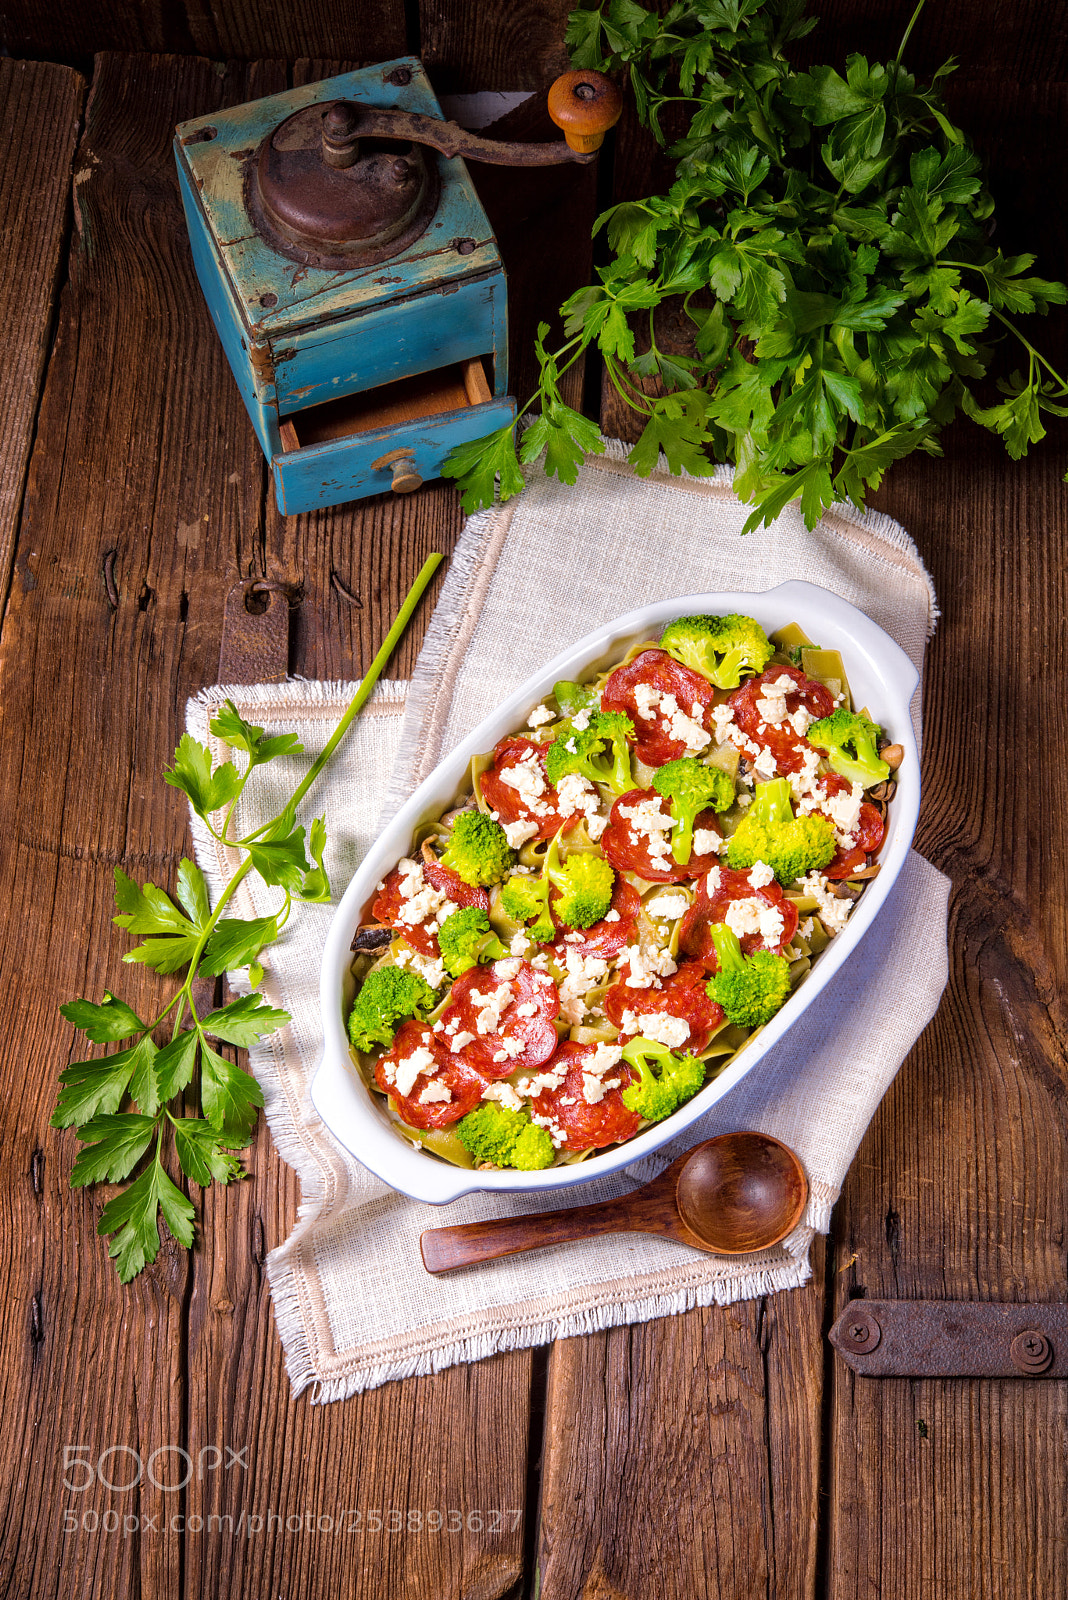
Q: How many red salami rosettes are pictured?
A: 12